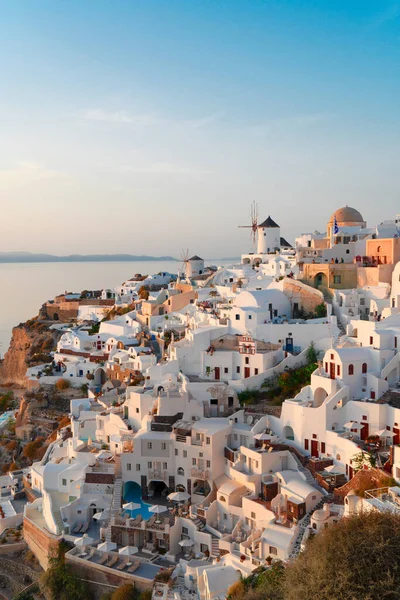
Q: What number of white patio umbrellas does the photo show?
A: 13